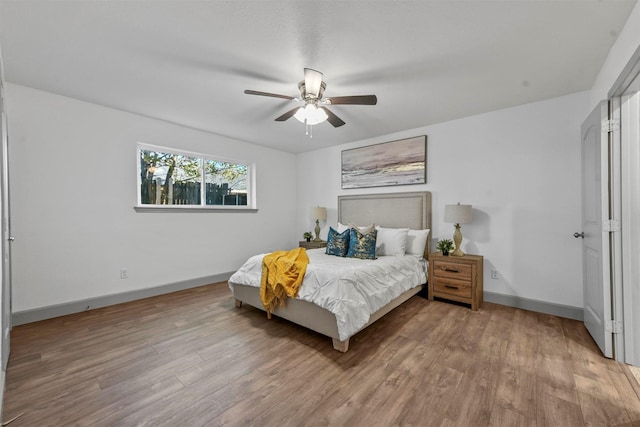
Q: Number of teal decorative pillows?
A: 2